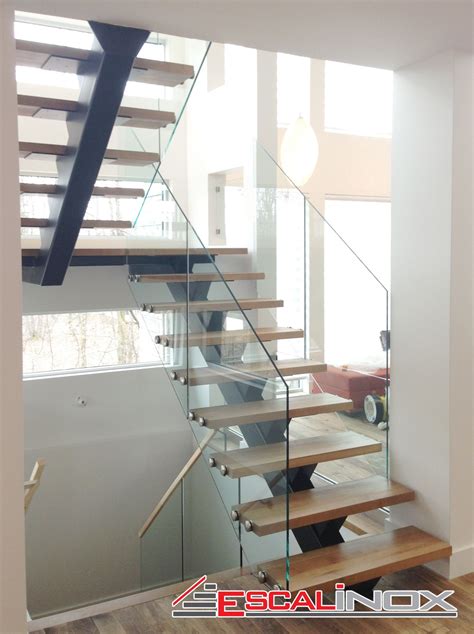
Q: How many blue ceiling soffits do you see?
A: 0